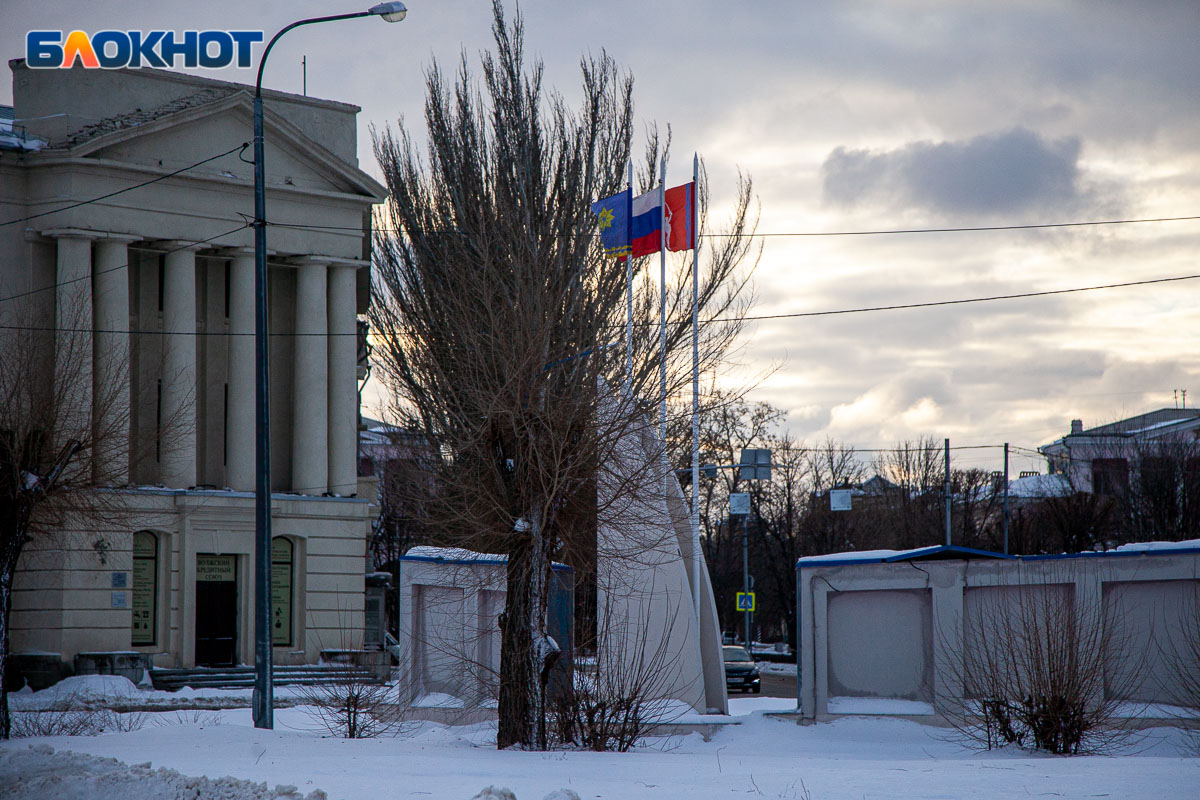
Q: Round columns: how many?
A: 6